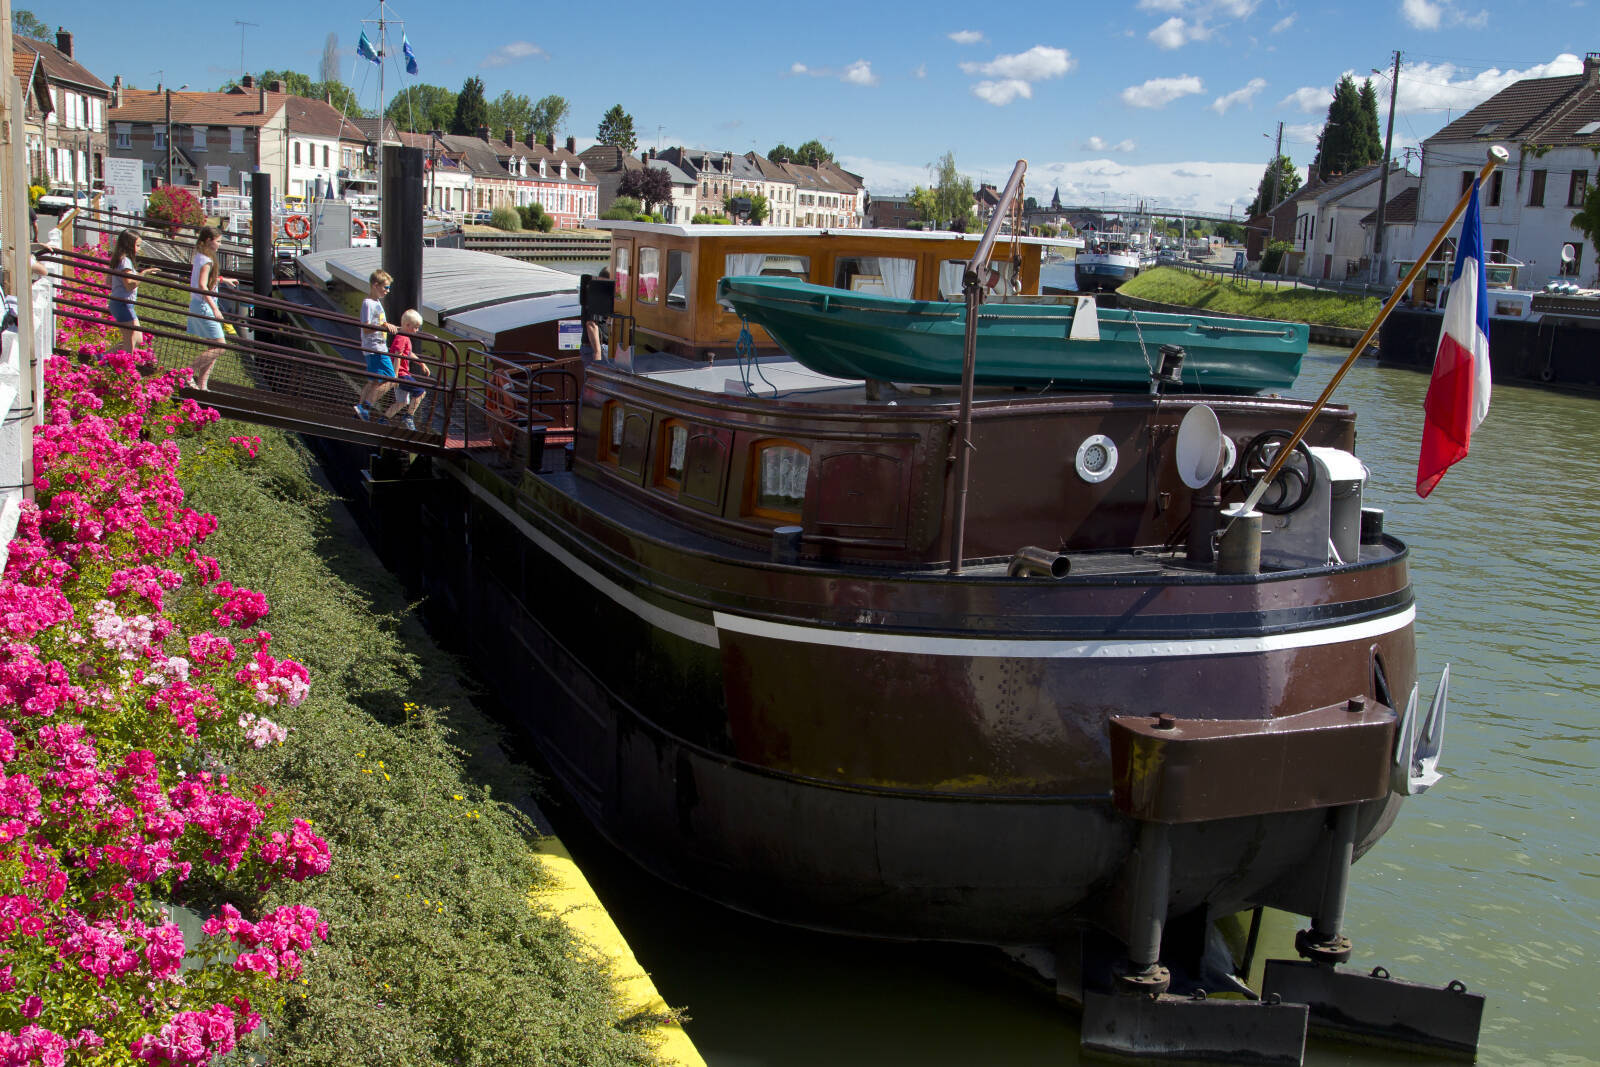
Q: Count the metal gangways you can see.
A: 2